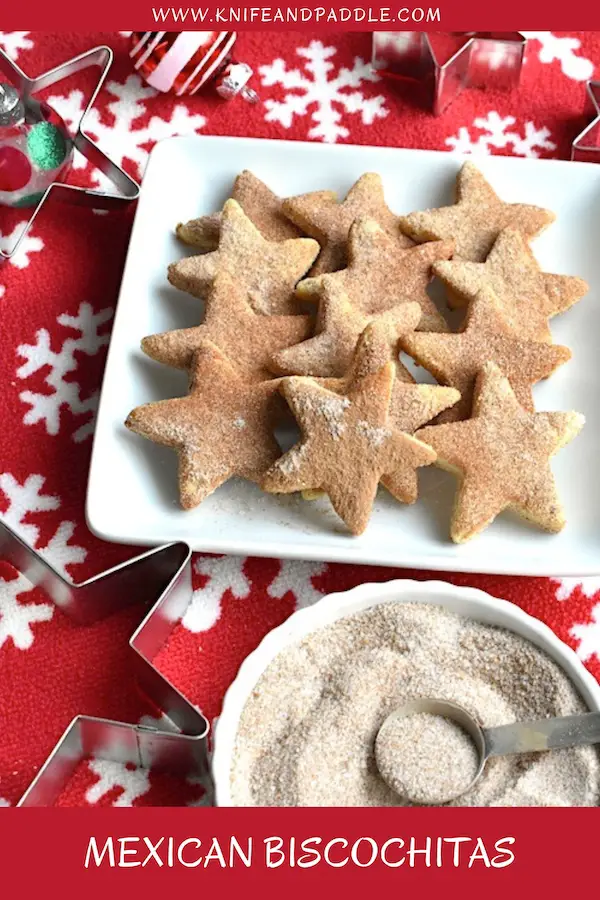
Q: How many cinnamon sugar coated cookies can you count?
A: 13